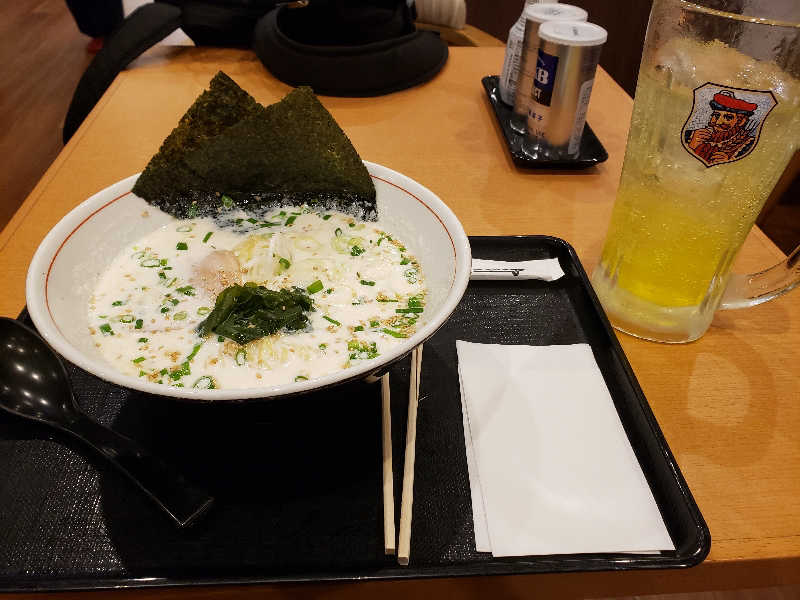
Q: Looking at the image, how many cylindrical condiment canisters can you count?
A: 2